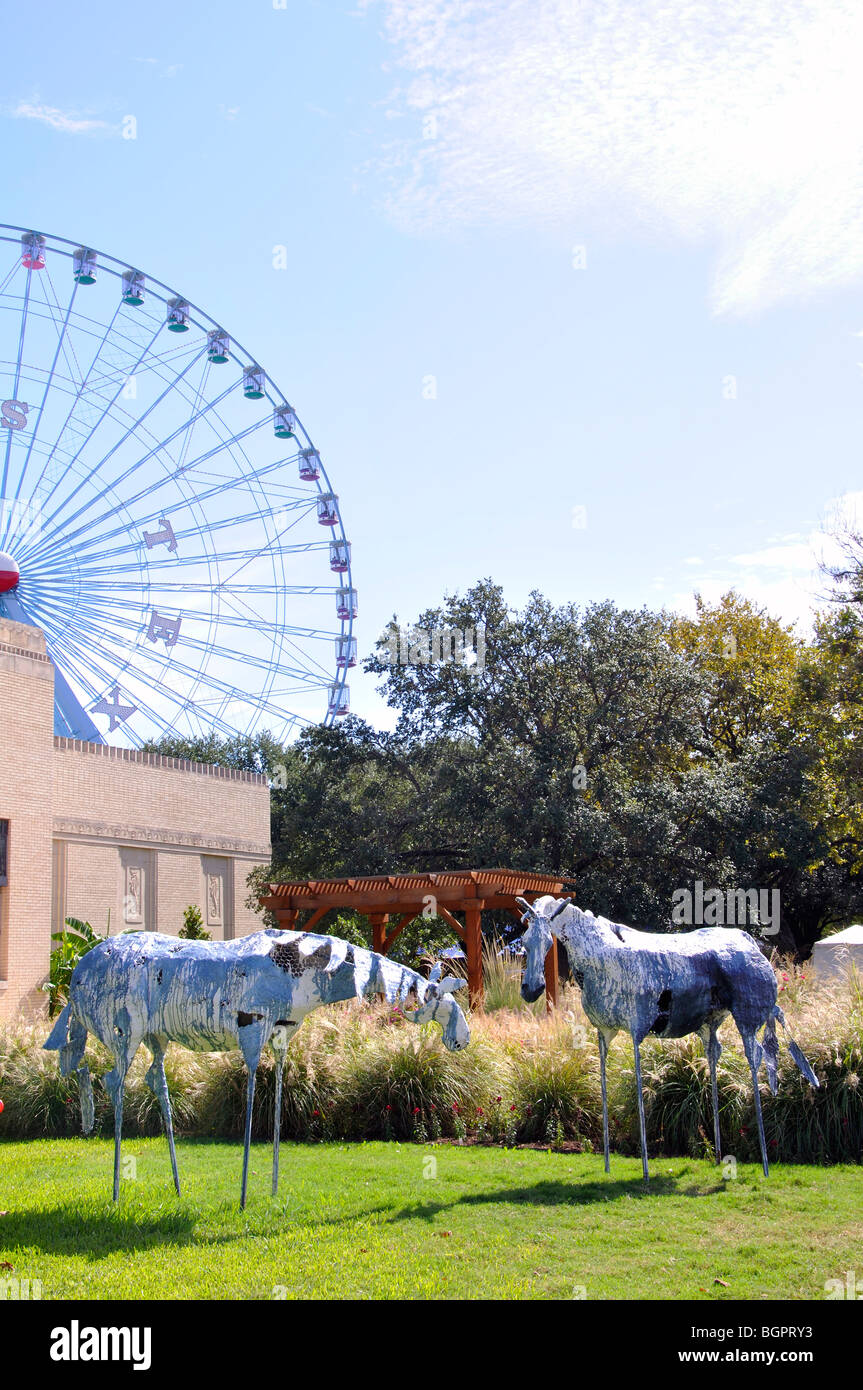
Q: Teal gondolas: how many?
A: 6